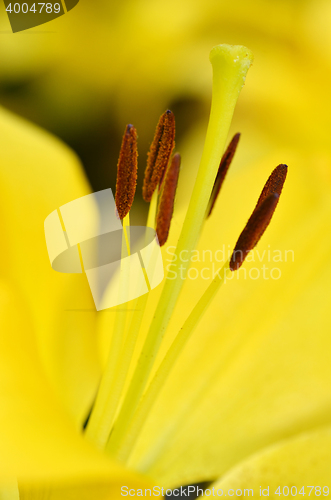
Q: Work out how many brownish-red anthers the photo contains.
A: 6